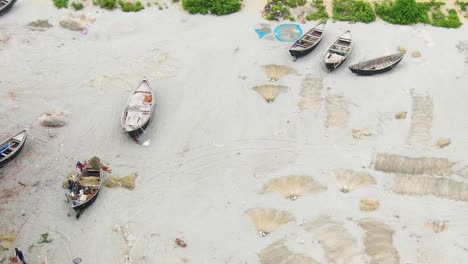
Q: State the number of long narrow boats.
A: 7